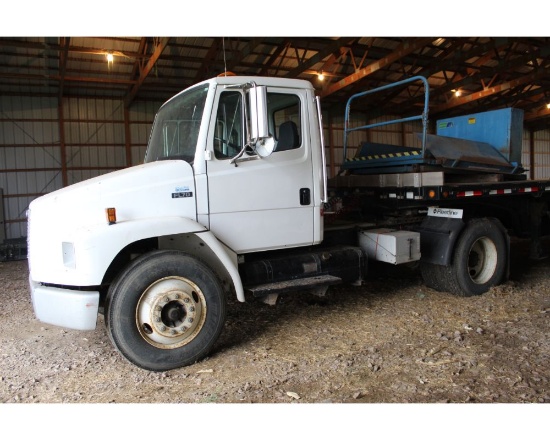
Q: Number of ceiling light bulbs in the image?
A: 4